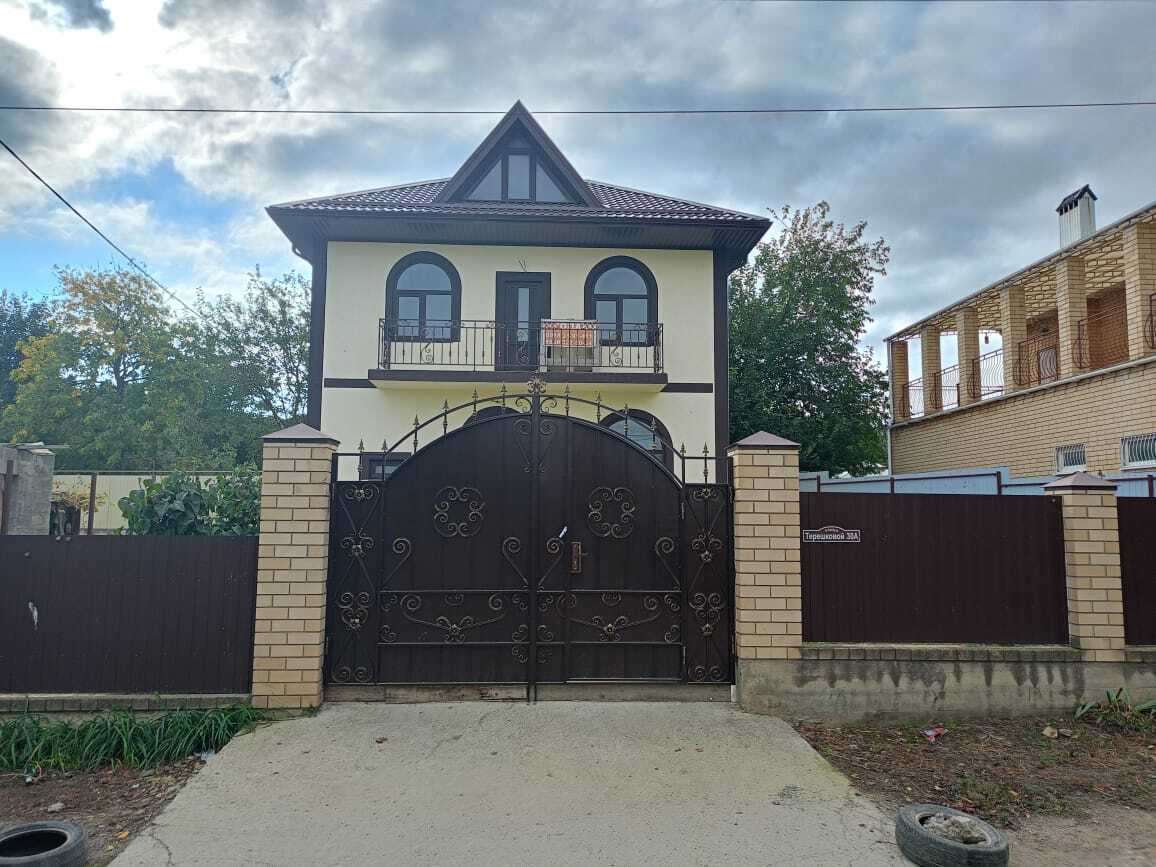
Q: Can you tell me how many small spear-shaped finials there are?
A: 12